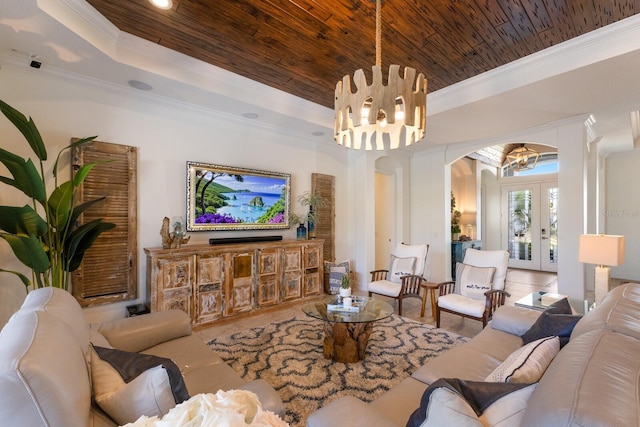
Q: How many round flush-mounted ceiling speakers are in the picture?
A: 3